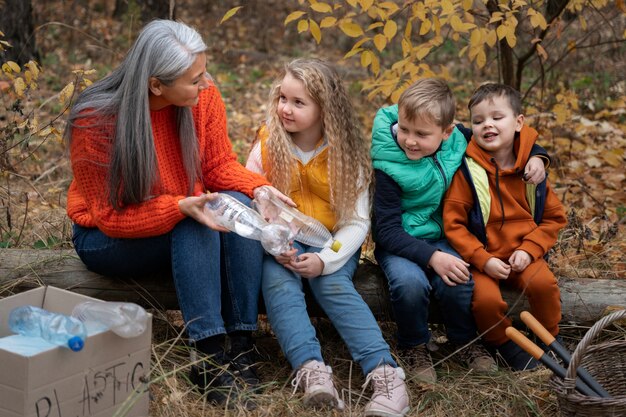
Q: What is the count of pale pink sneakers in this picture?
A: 2